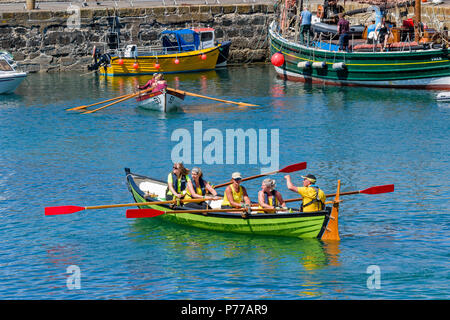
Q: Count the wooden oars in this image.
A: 7